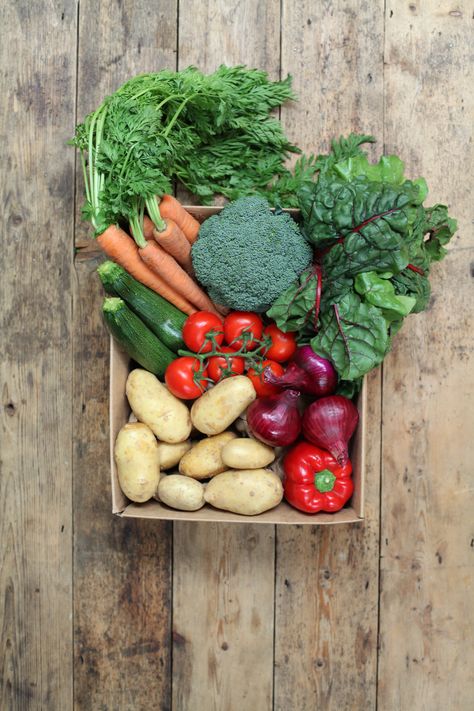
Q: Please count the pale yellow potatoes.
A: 8